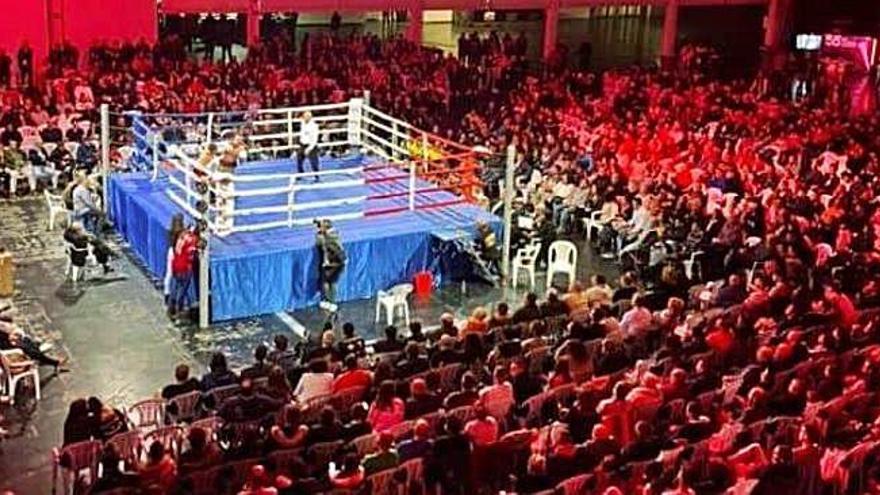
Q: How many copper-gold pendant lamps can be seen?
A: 0